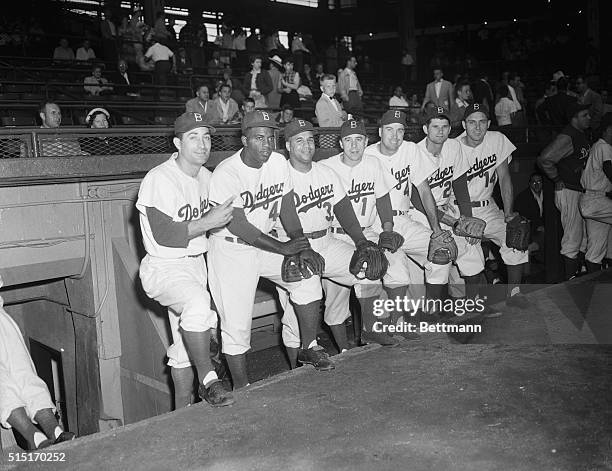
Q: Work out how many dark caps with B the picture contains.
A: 7